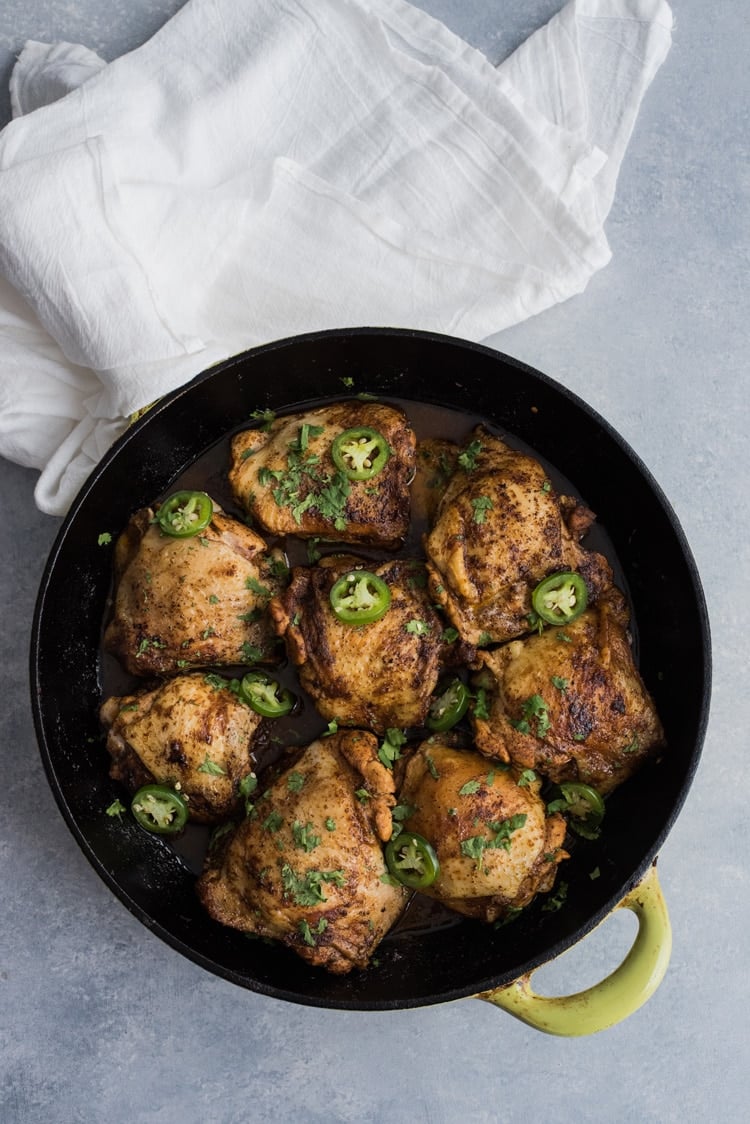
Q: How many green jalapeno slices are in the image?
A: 9